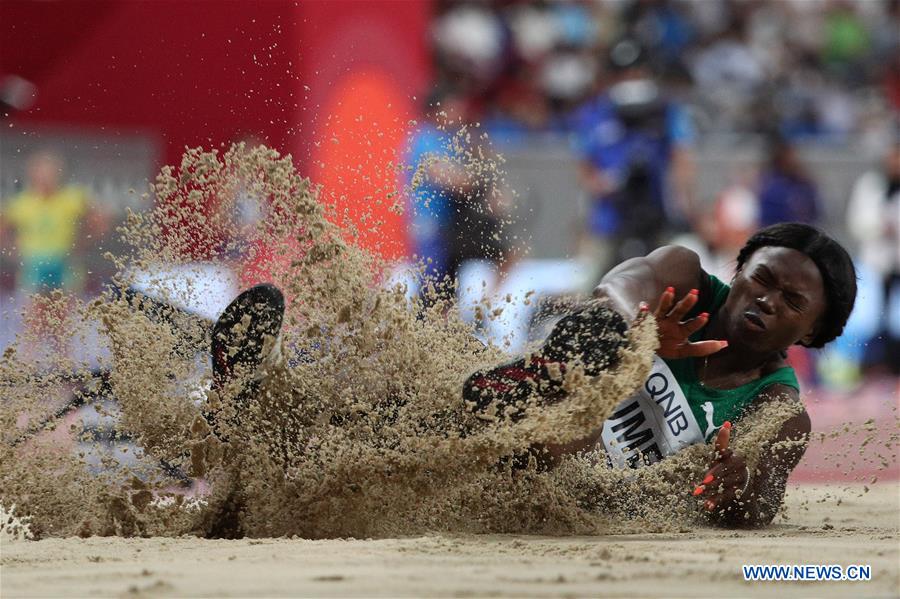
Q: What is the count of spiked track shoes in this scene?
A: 2